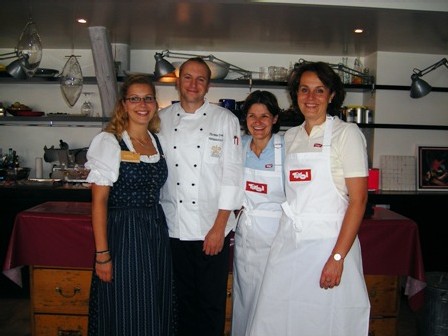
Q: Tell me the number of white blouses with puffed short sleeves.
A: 1